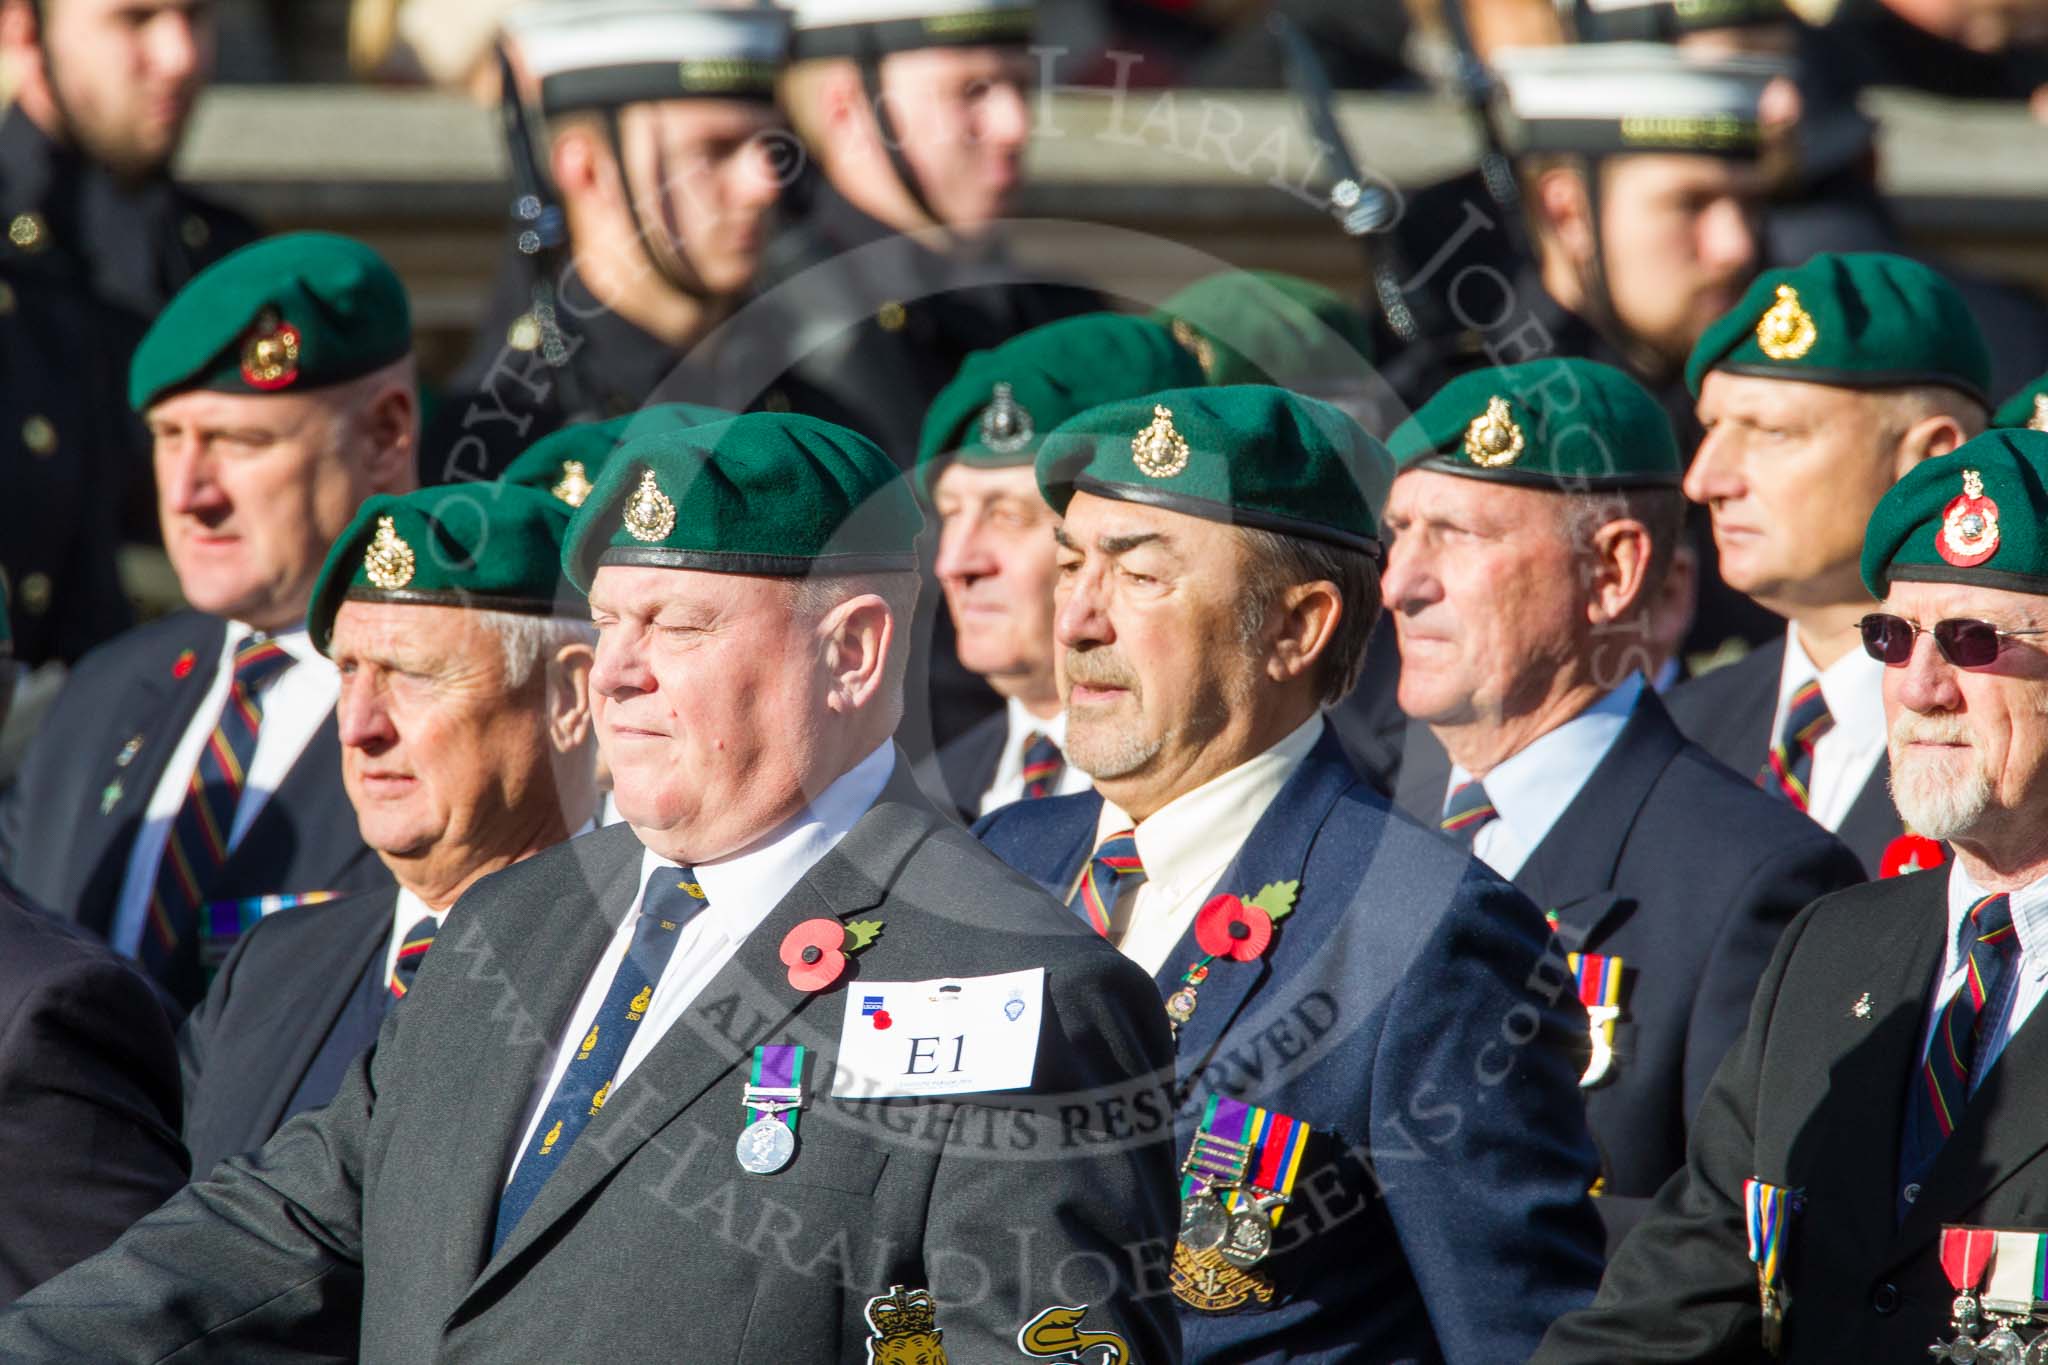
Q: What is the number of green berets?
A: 11